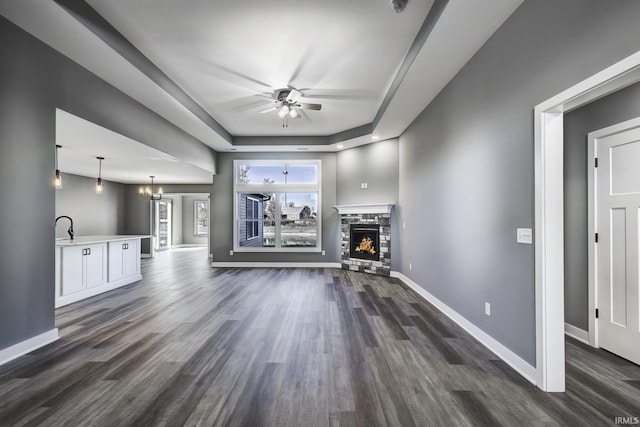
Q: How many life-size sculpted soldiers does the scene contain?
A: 0